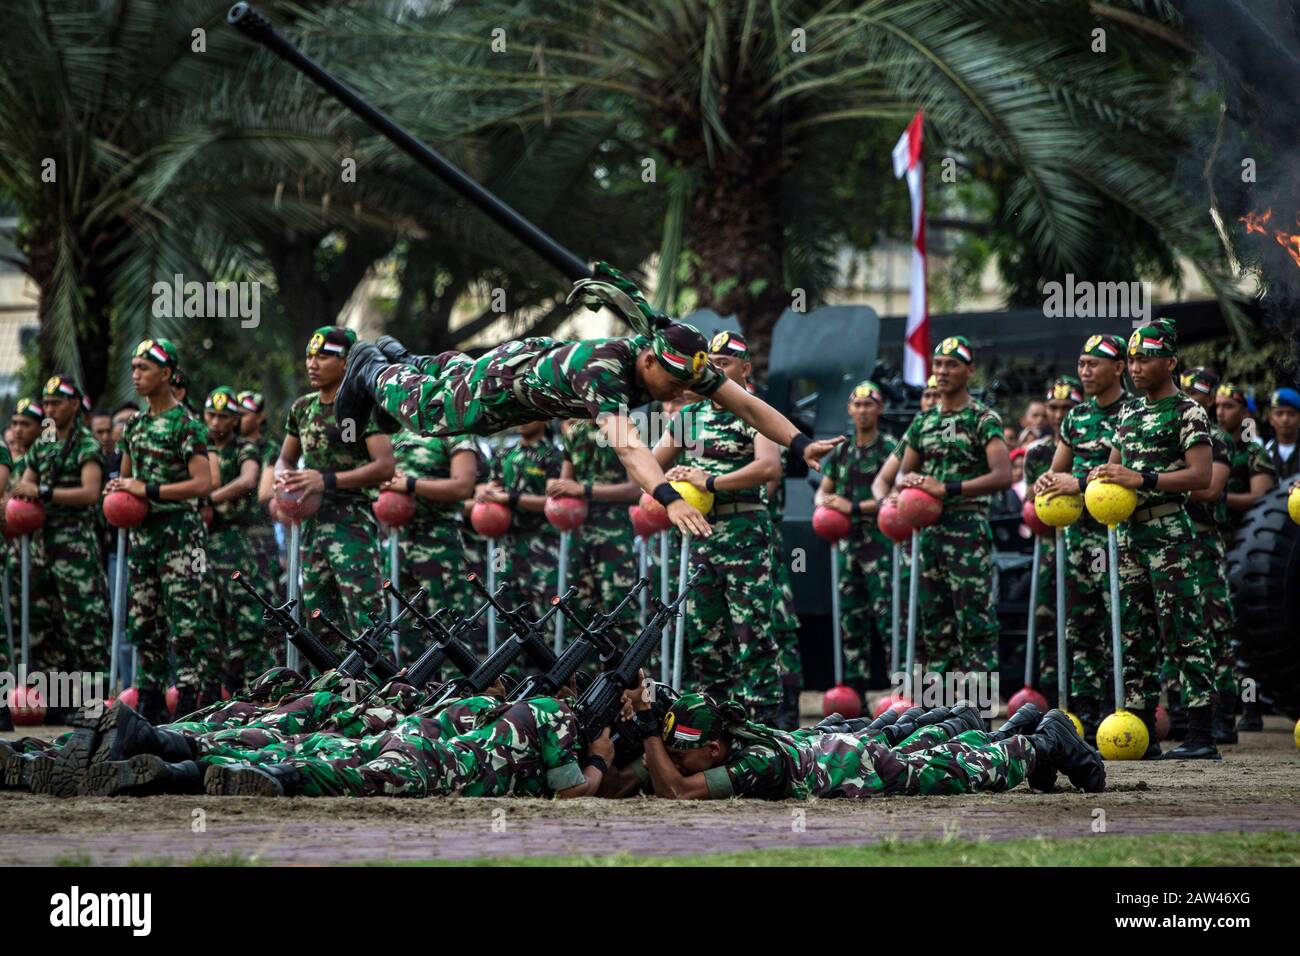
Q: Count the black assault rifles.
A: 10